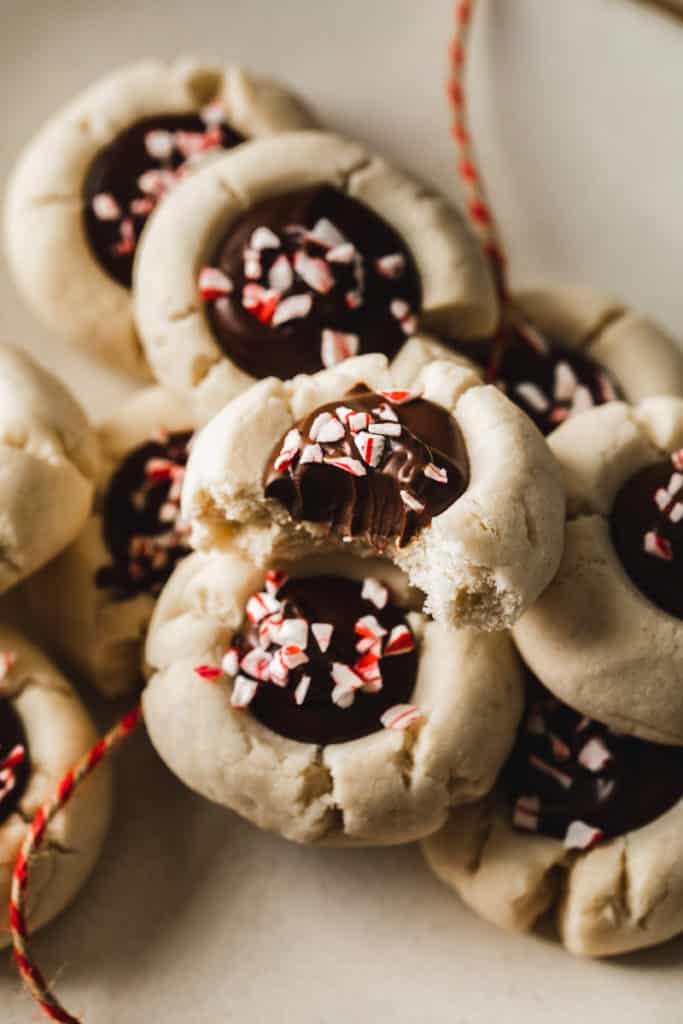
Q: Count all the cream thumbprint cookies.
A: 10